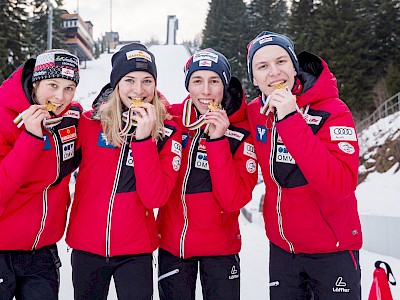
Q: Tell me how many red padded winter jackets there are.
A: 4